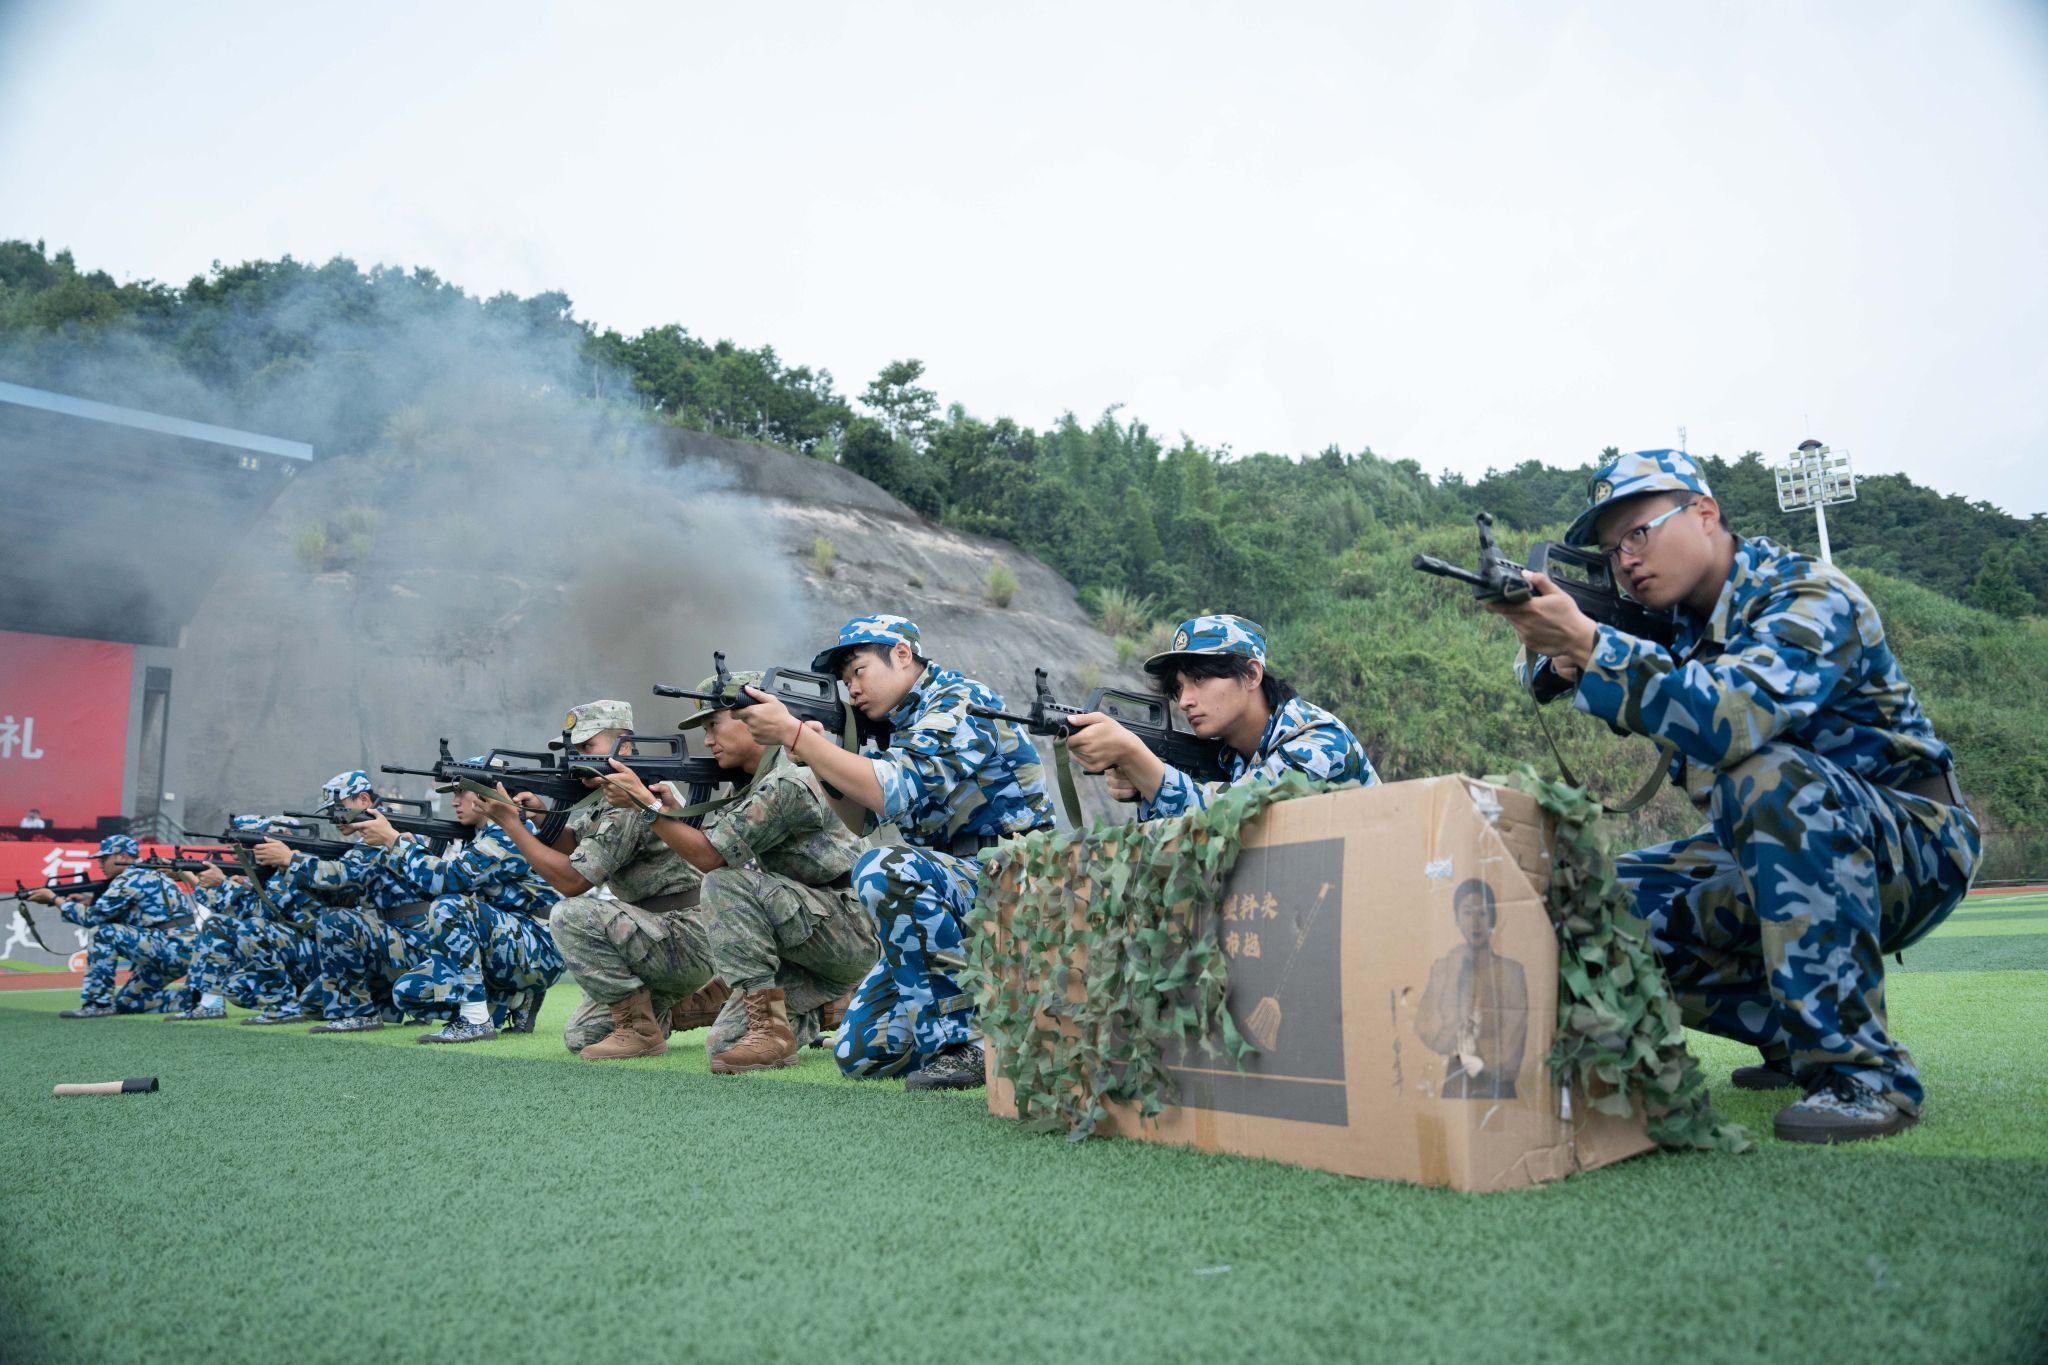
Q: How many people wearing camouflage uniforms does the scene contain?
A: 10